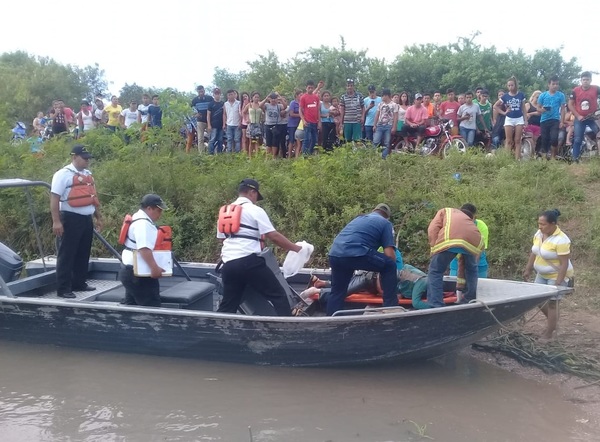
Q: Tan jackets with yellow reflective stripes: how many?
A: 1